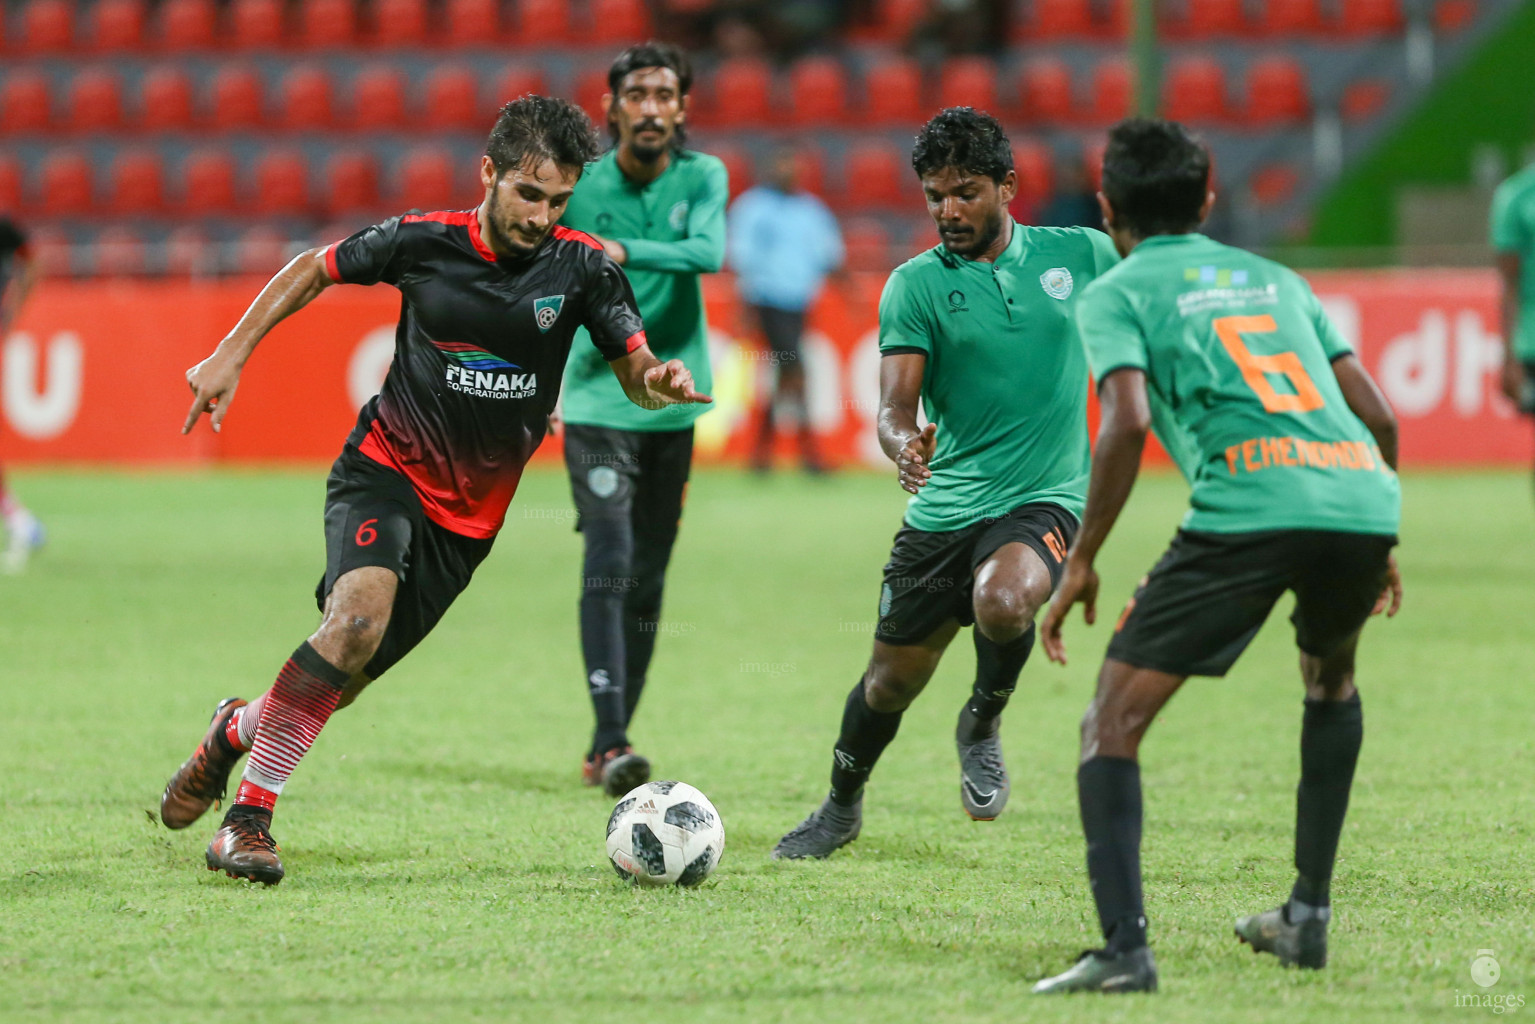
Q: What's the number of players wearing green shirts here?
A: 4